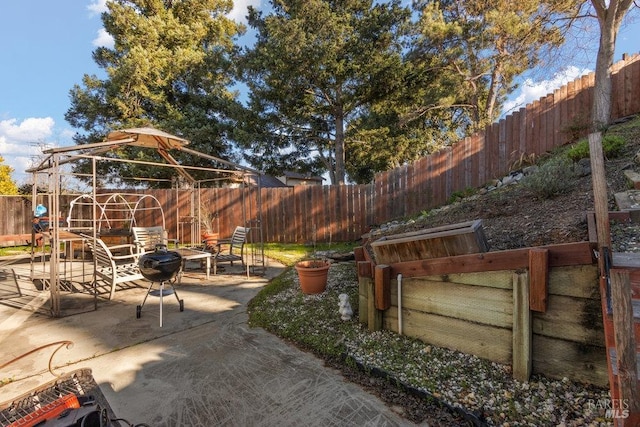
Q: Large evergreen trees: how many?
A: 3